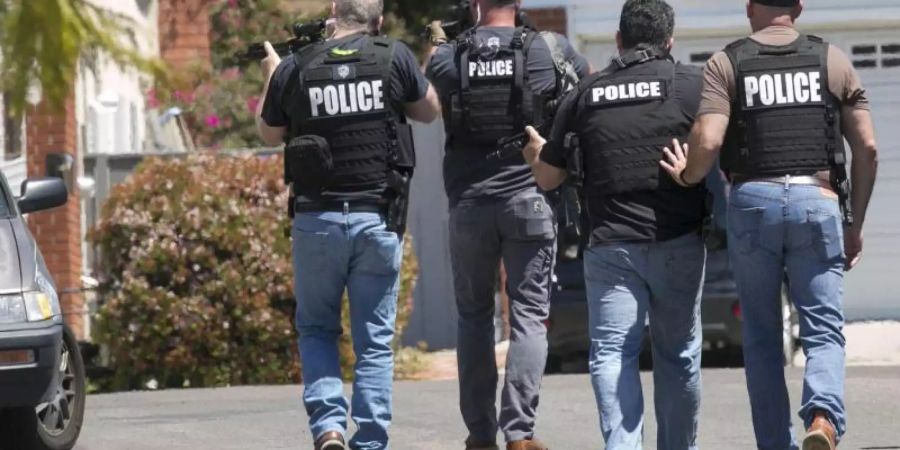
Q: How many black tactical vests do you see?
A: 4